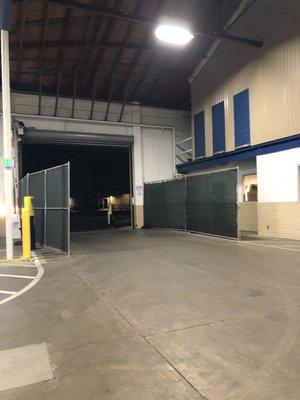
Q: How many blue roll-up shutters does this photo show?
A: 3